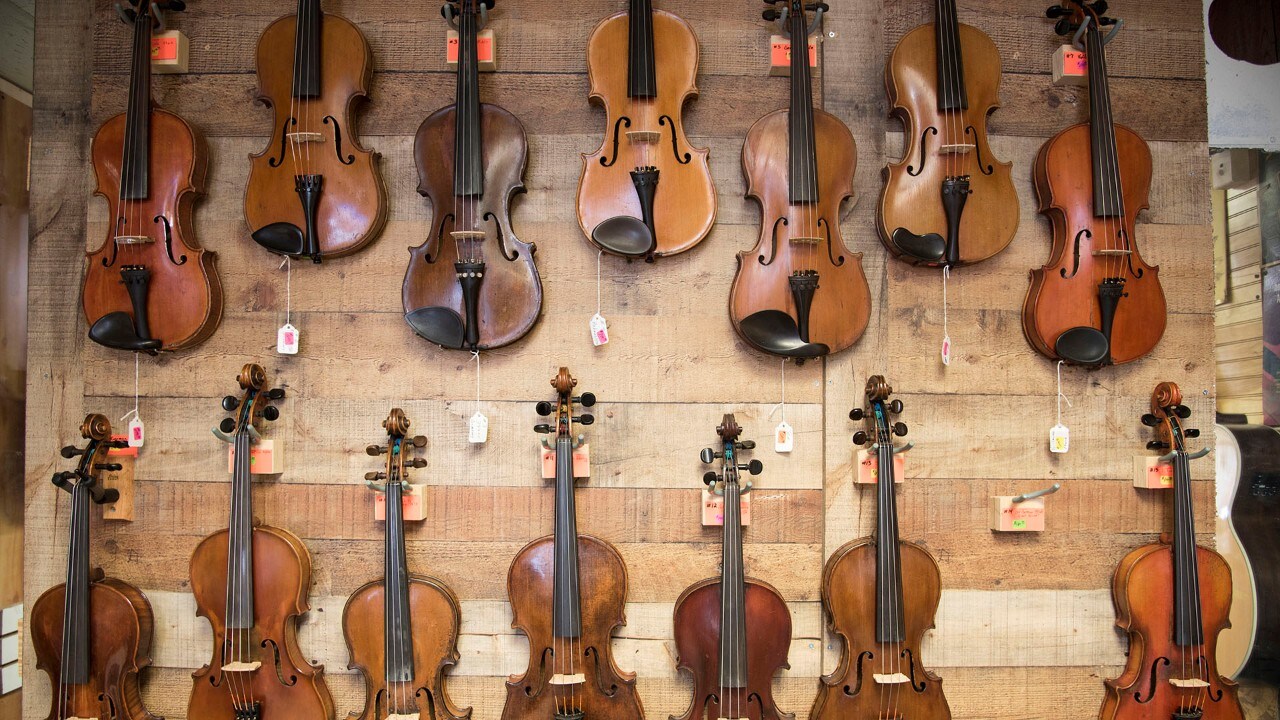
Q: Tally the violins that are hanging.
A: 14